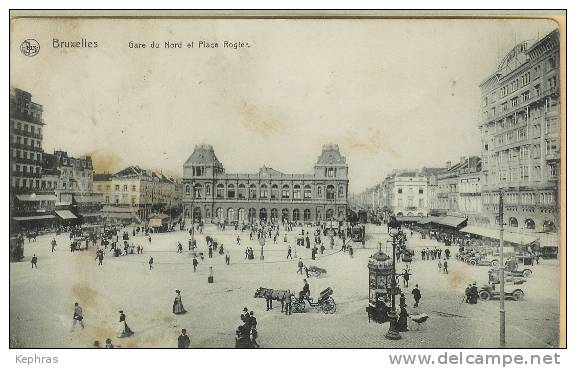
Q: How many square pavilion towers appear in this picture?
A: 2